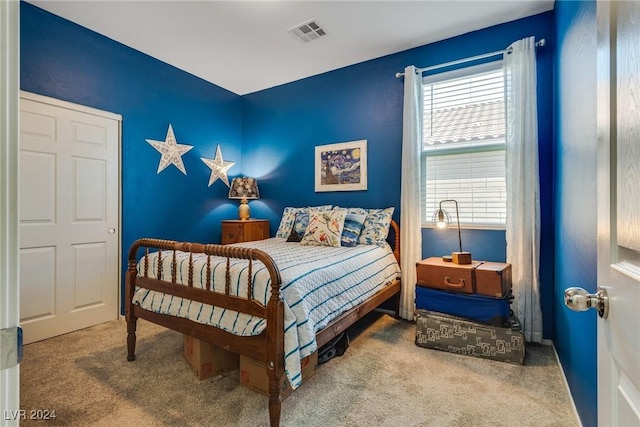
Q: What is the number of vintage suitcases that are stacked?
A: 3